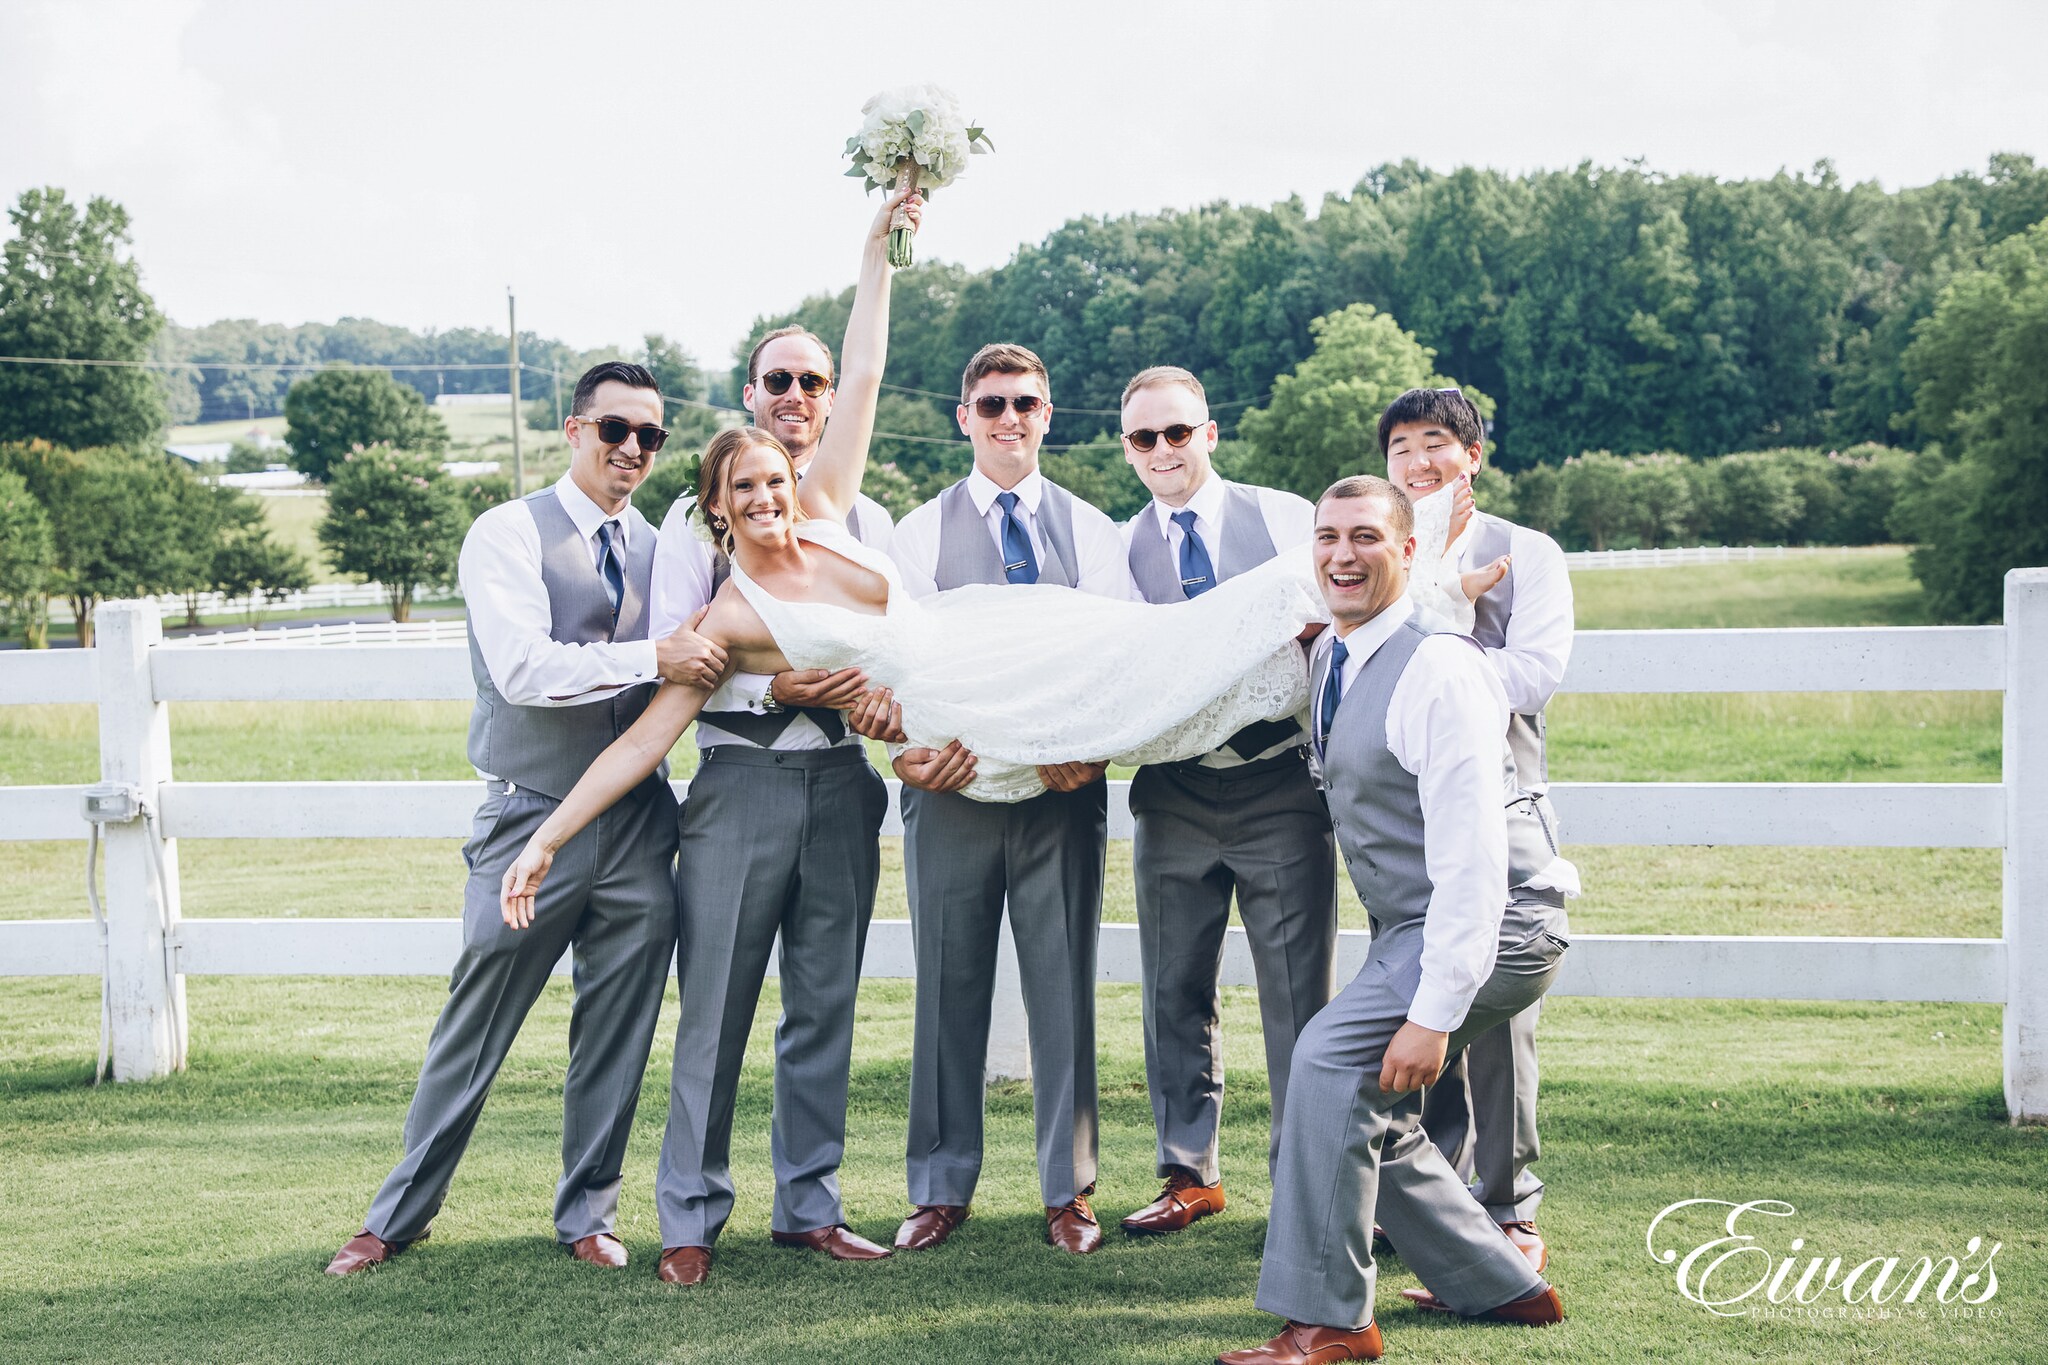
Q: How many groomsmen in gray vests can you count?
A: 6